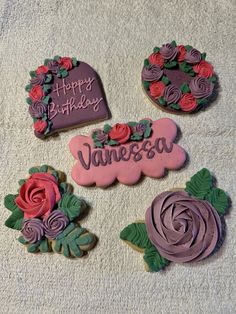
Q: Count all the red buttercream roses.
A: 11